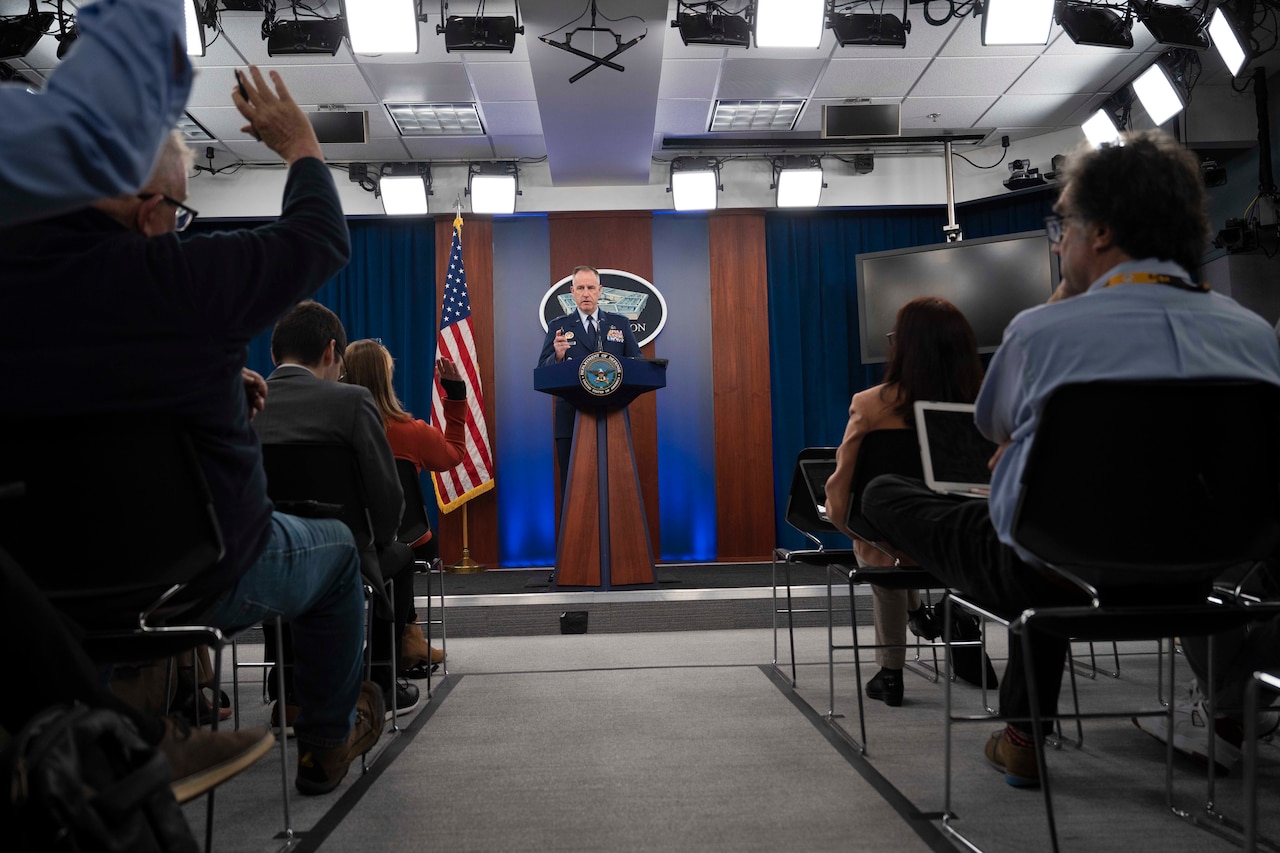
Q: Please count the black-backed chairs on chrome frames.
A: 6